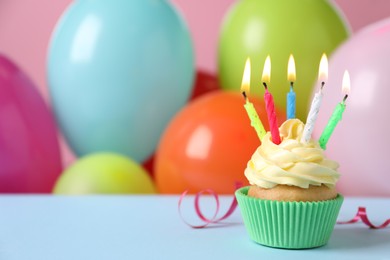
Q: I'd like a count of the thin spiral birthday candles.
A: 5